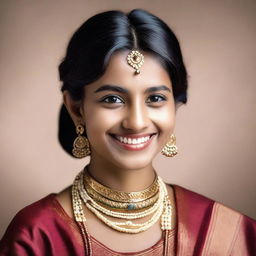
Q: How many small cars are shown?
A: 0